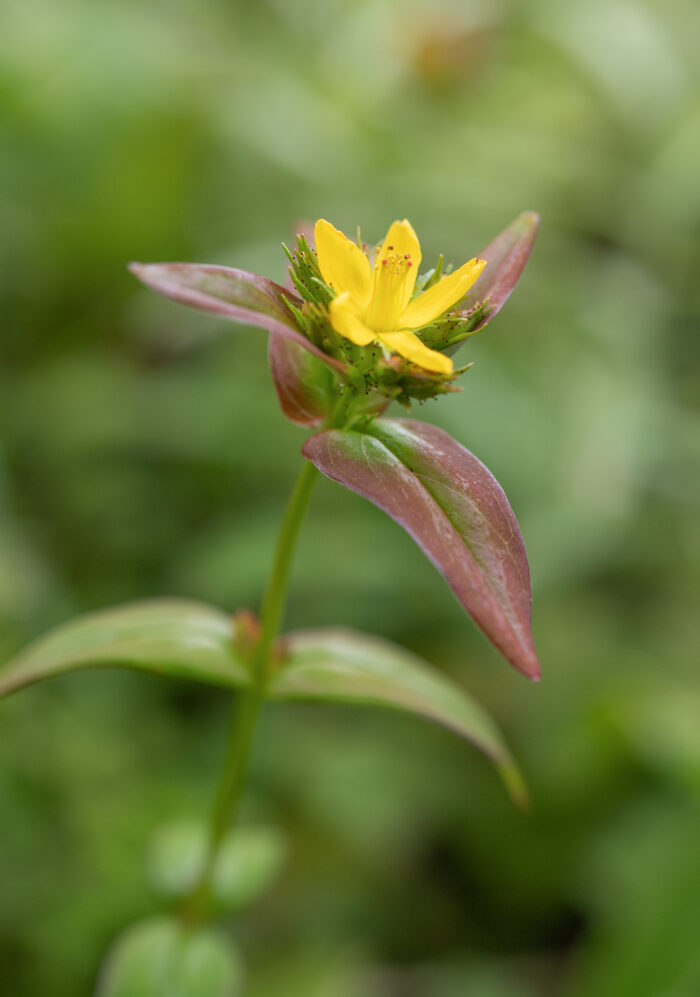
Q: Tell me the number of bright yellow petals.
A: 5